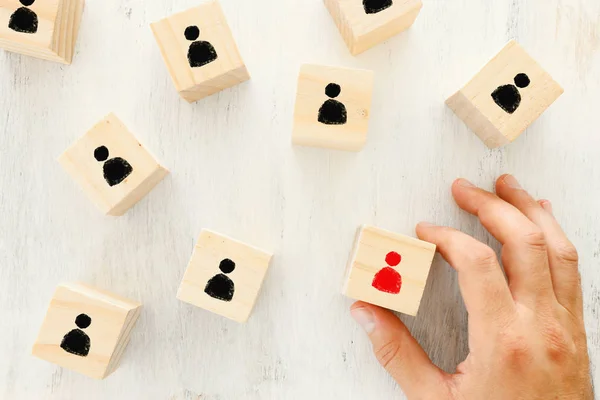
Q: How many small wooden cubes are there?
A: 9